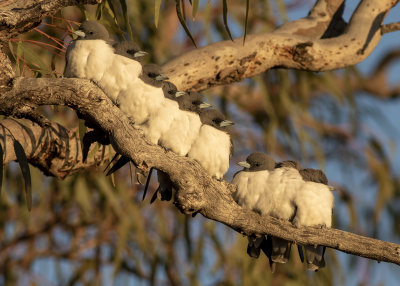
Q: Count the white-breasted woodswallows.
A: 9